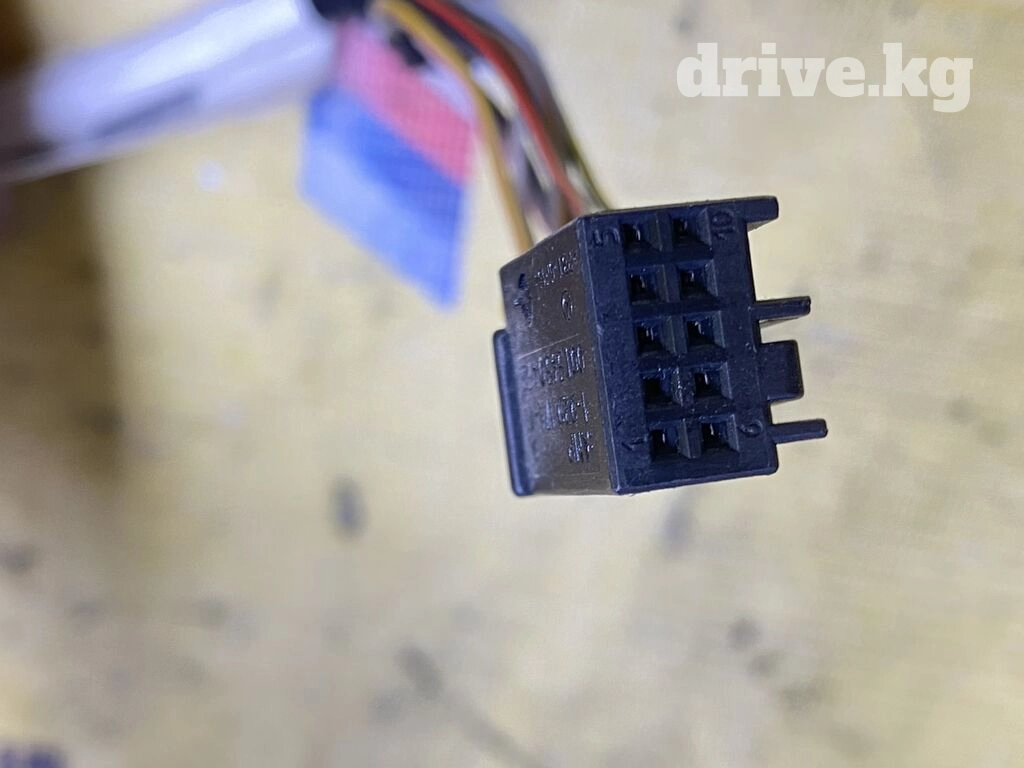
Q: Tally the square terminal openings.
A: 10